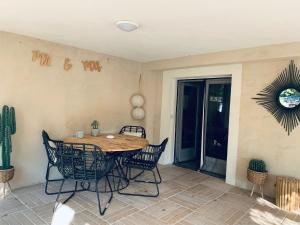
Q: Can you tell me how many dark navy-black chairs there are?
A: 4